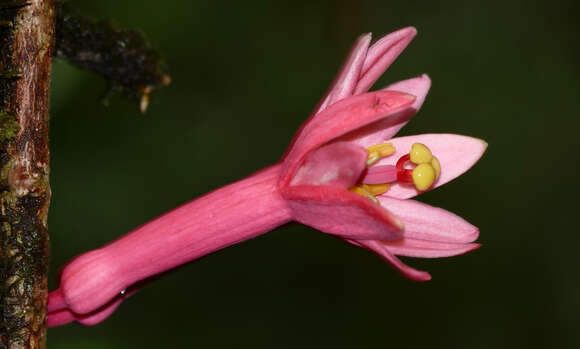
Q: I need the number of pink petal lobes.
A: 10